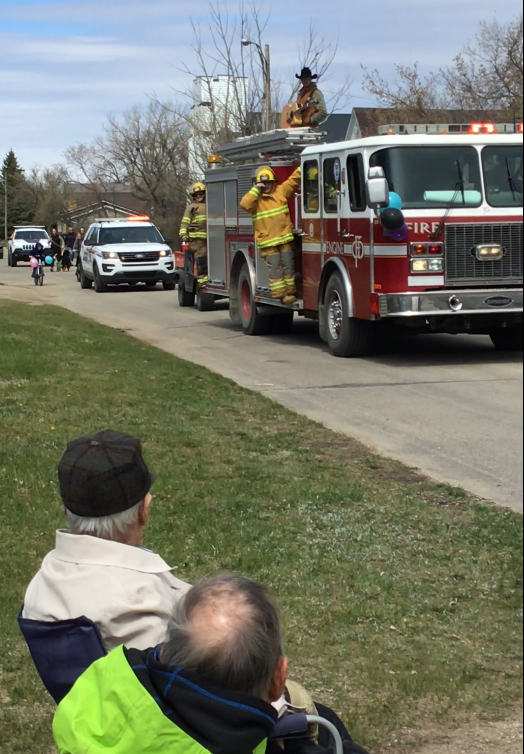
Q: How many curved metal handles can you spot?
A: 1